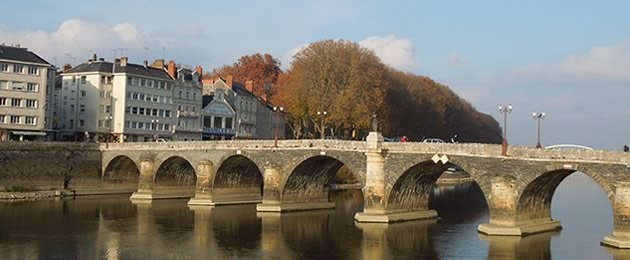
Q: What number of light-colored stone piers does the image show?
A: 6